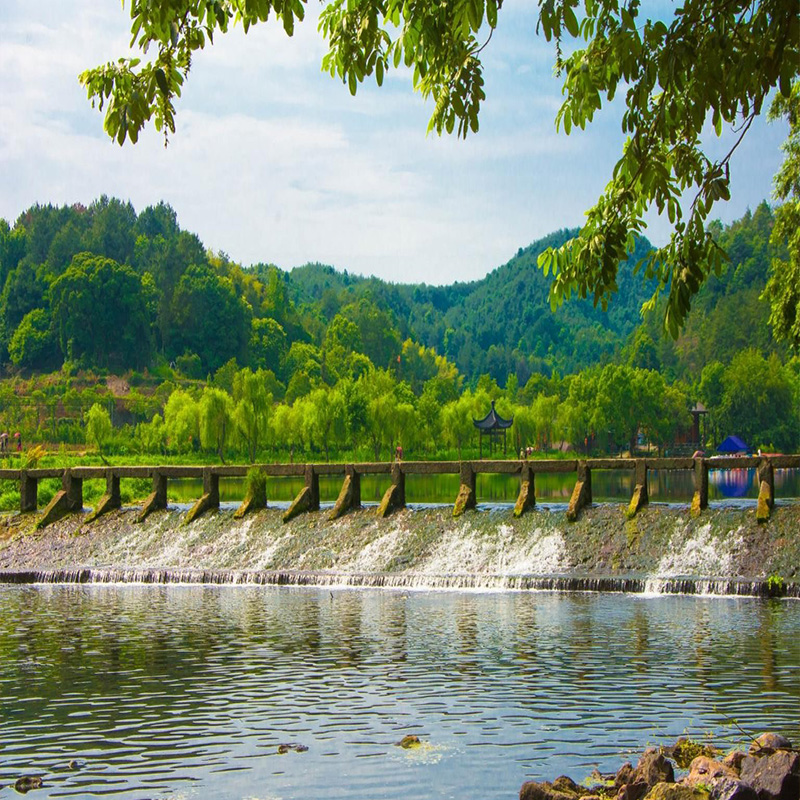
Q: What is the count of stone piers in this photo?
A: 15